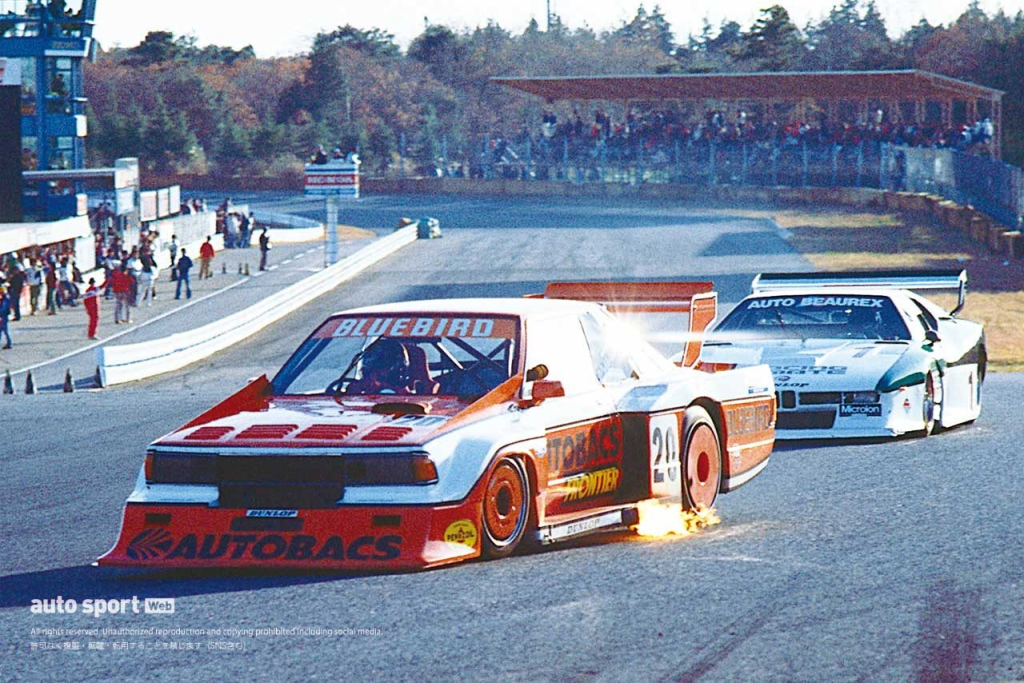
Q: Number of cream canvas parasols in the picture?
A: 0